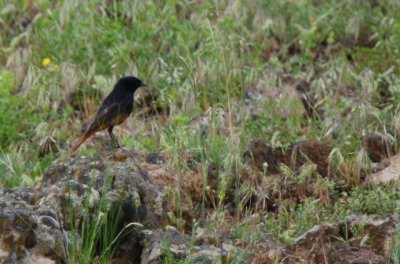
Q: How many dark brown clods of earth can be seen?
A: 3